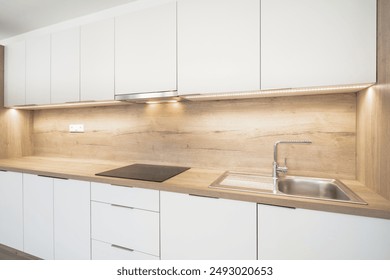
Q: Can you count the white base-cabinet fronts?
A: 8